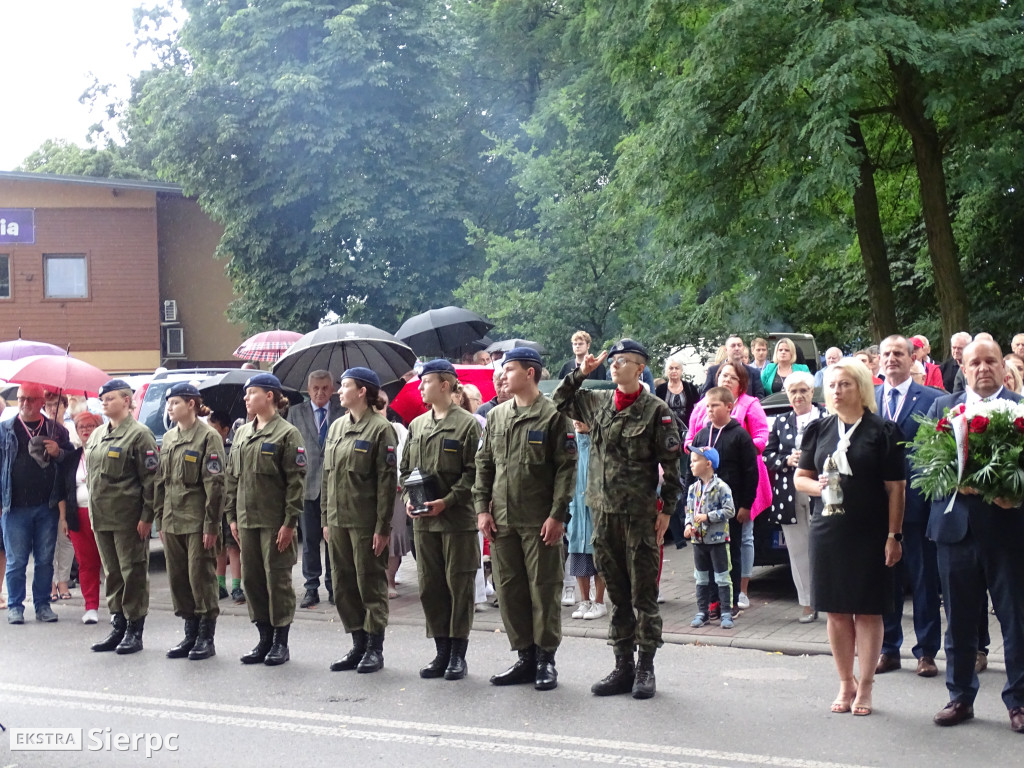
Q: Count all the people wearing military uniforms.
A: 7